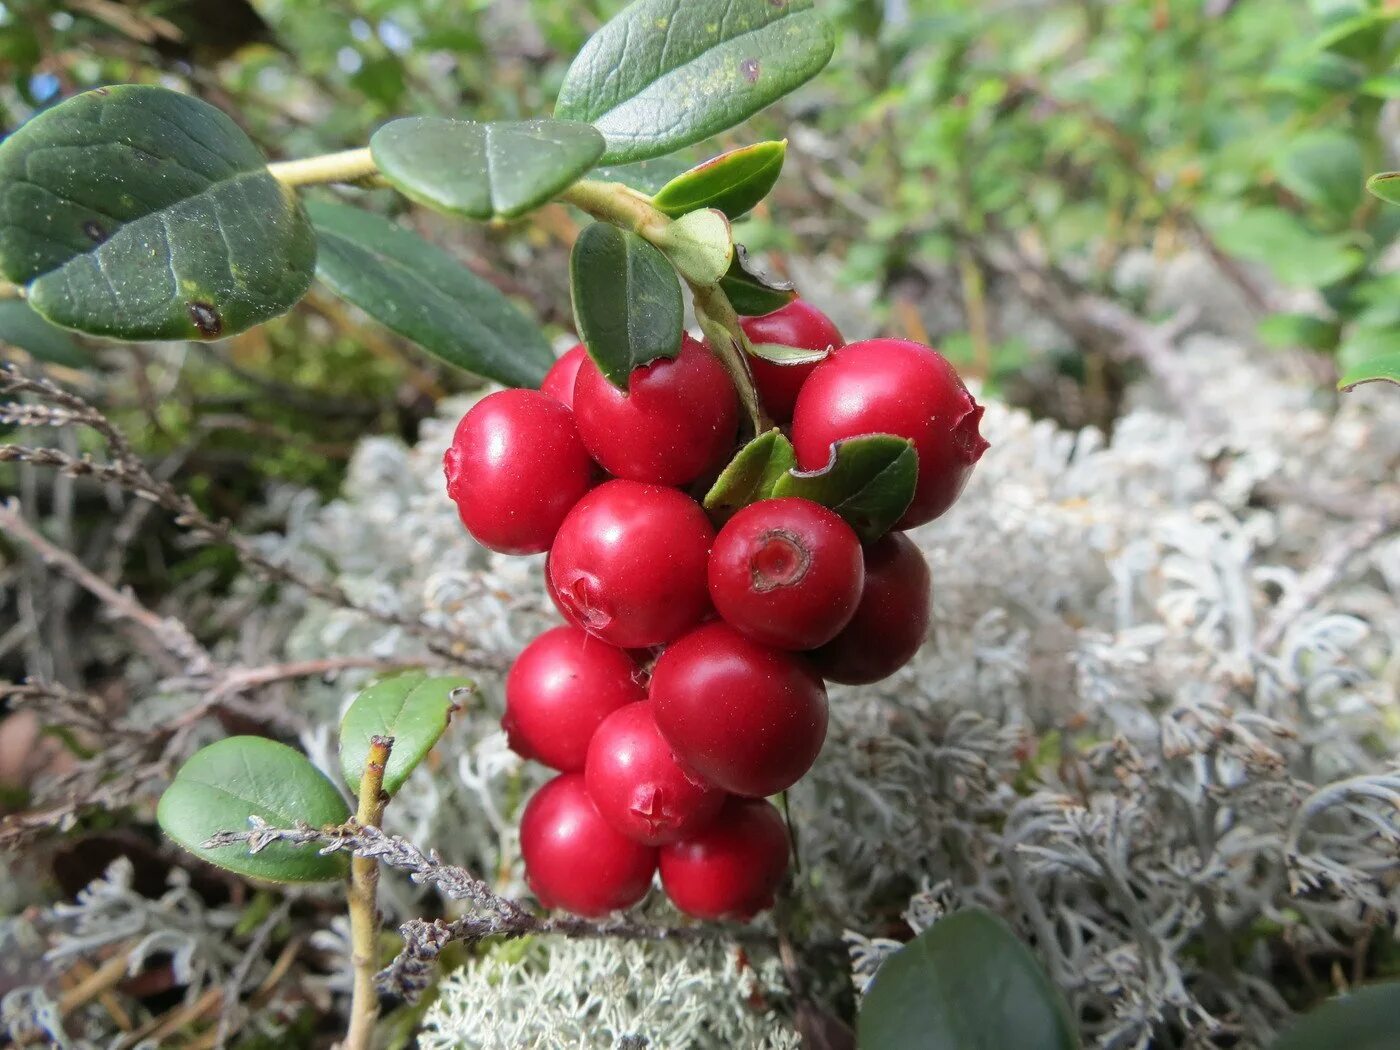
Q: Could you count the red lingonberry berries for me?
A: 14